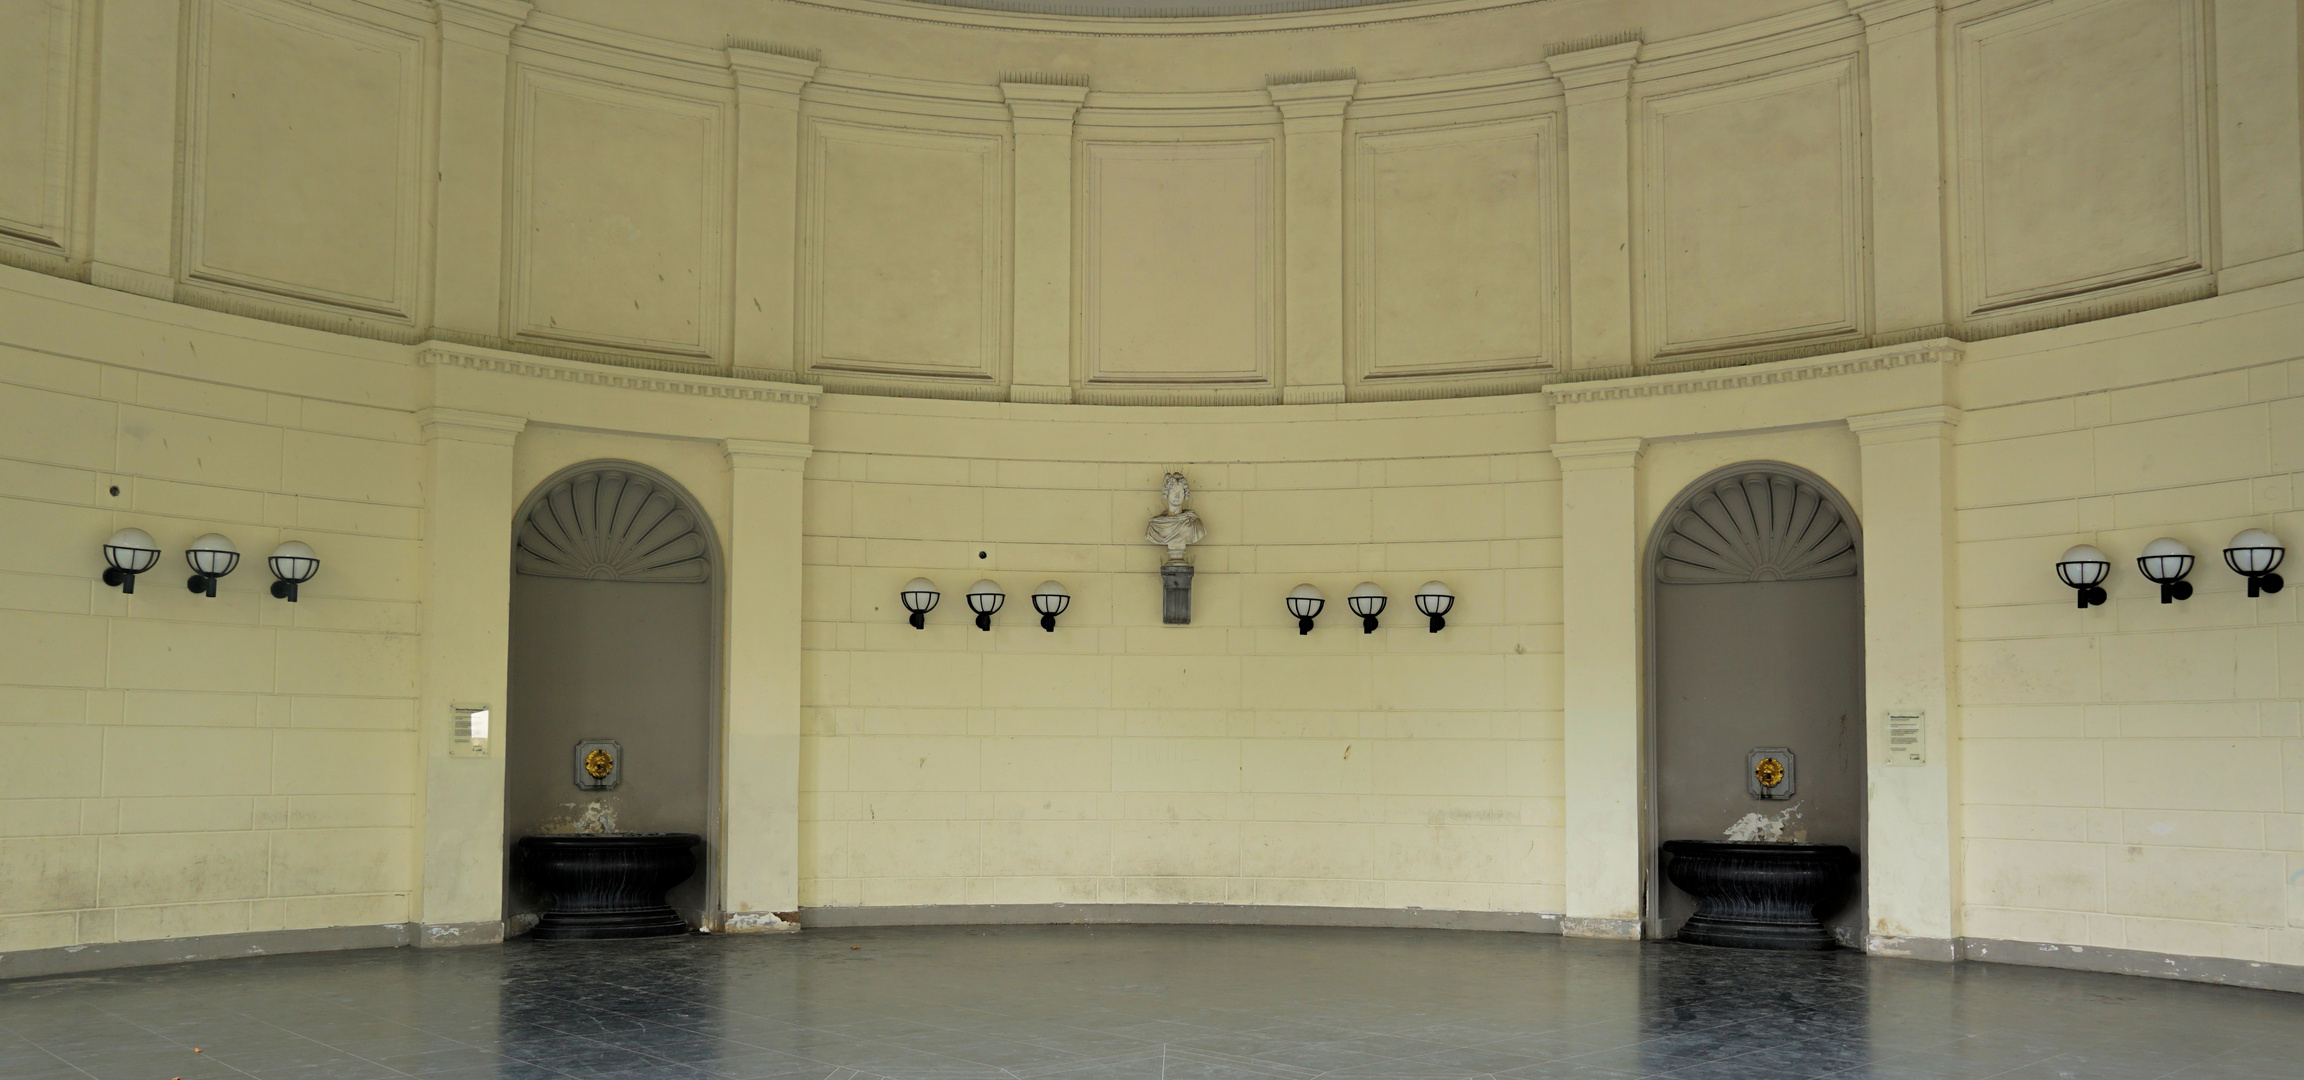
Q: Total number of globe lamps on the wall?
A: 12